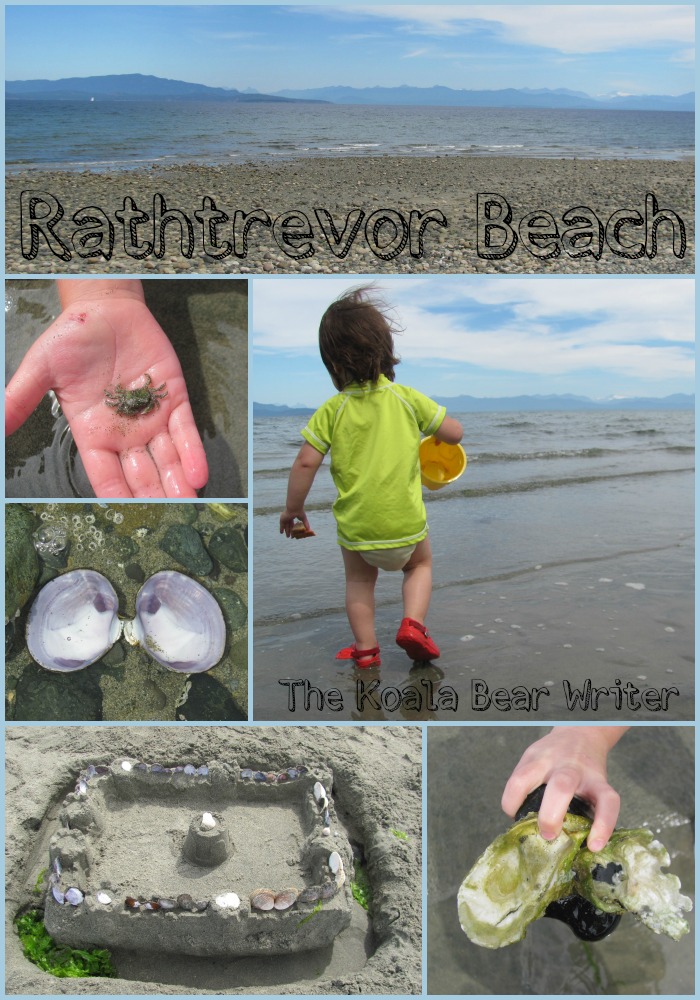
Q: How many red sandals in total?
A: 2